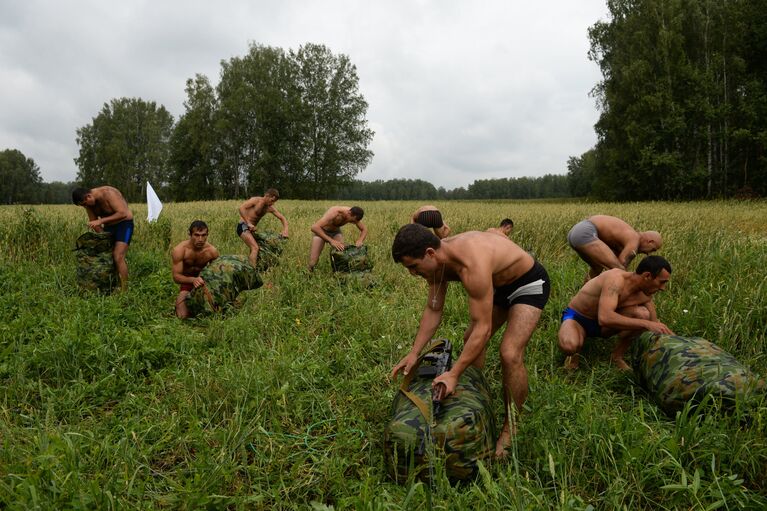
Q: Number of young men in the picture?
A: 9